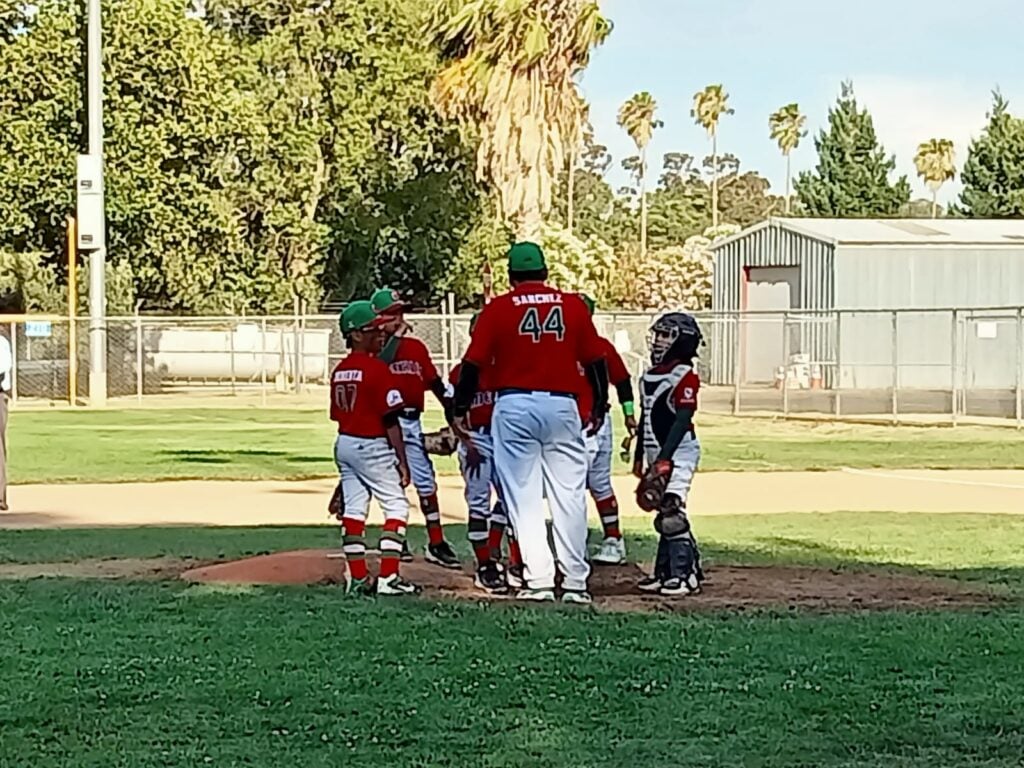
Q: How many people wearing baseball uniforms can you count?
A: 6